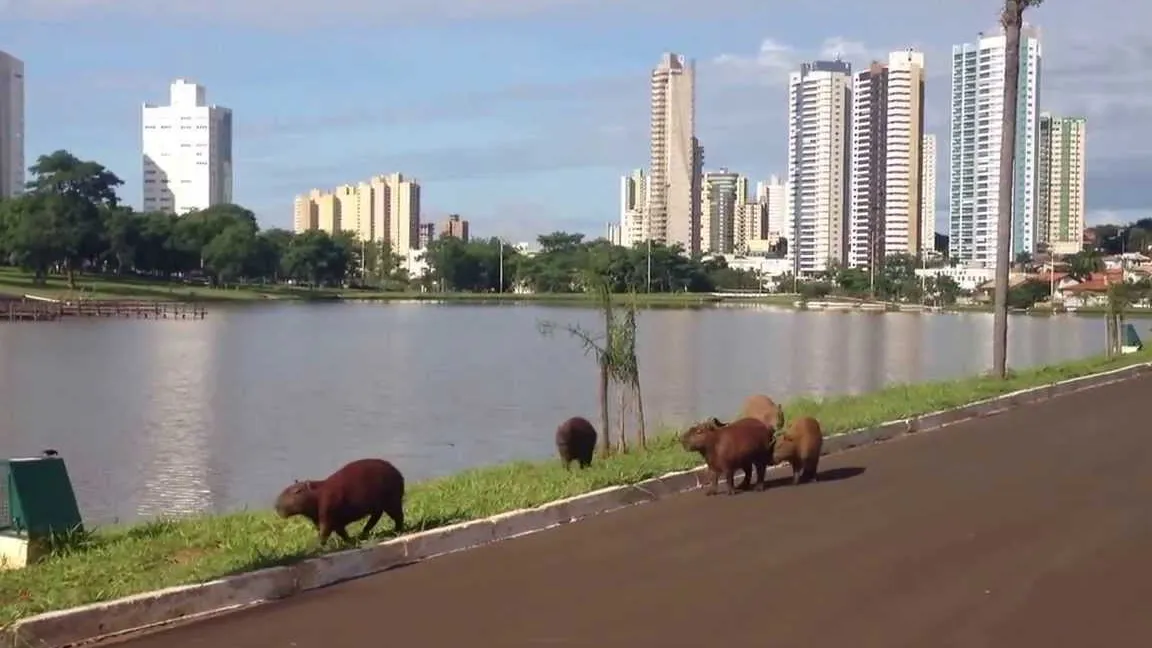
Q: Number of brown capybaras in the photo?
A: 5